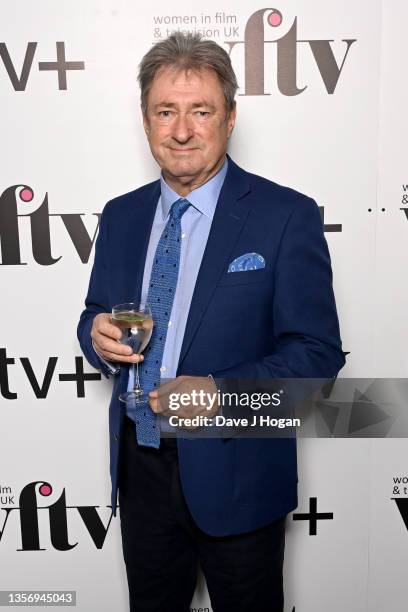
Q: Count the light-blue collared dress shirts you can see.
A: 1